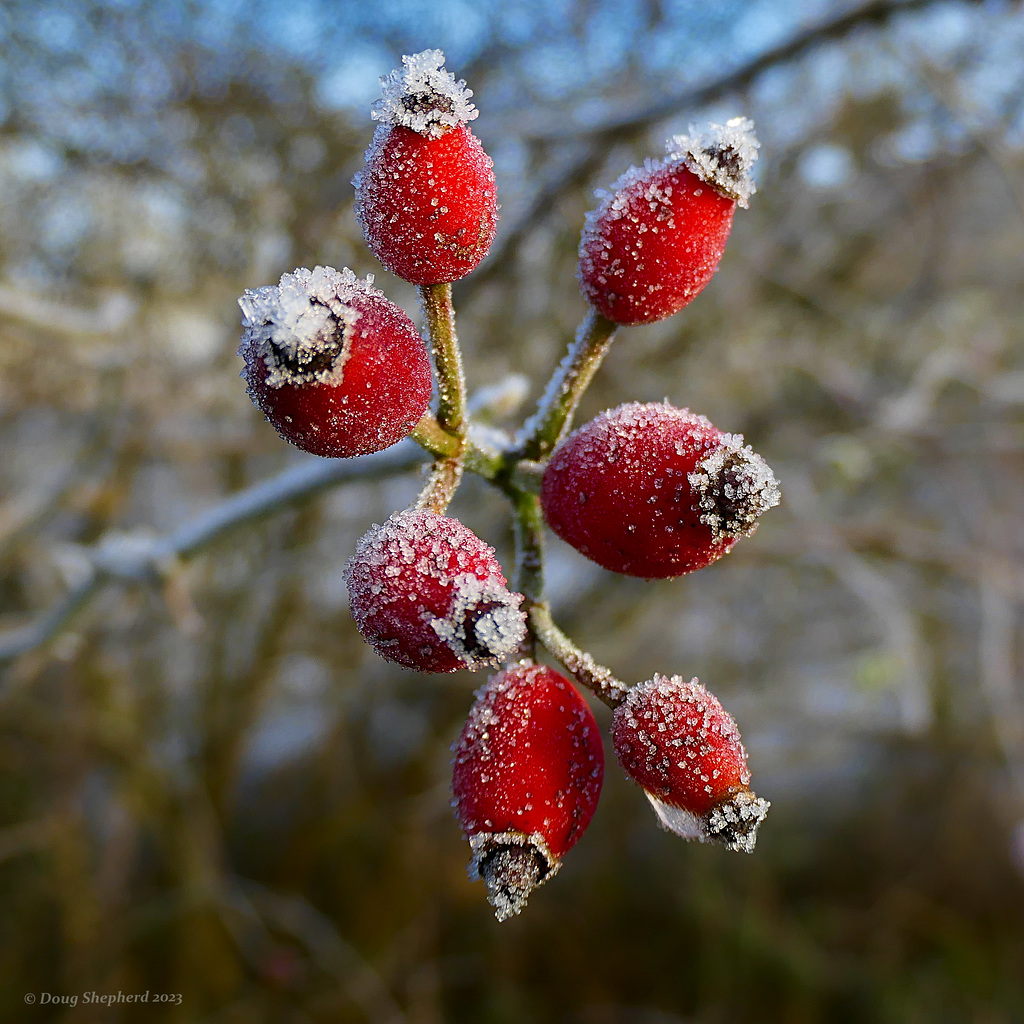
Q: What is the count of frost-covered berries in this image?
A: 7